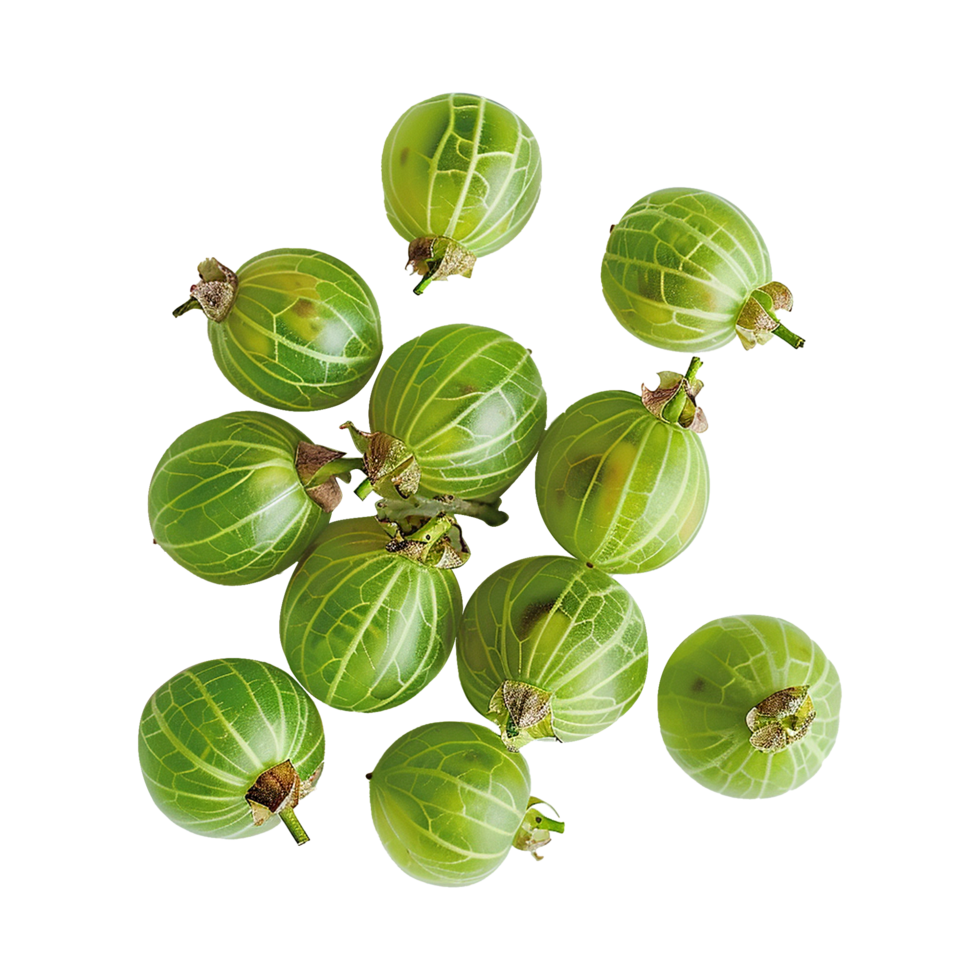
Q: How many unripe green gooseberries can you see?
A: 11